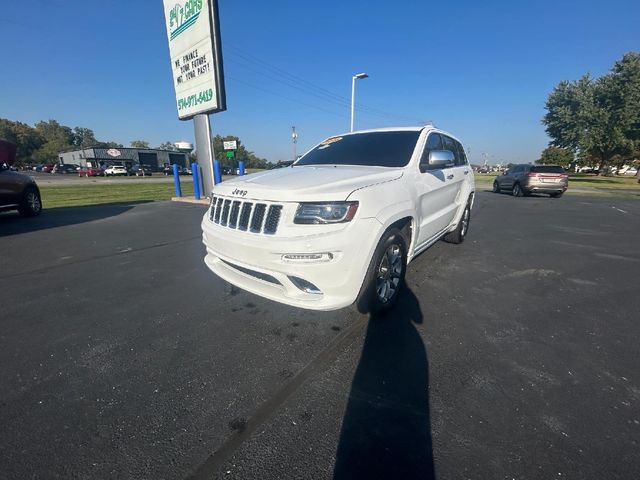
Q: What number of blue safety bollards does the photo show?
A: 4